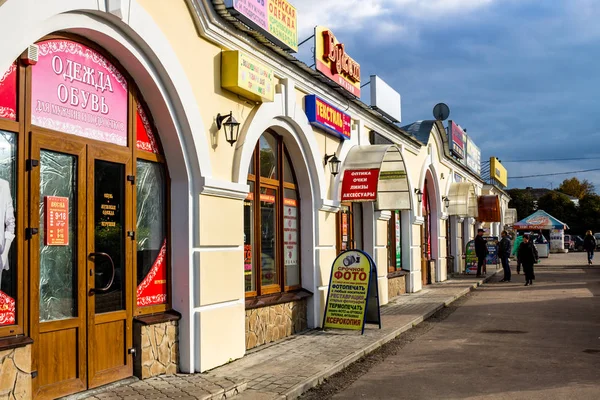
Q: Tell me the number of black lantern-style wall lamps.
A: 4